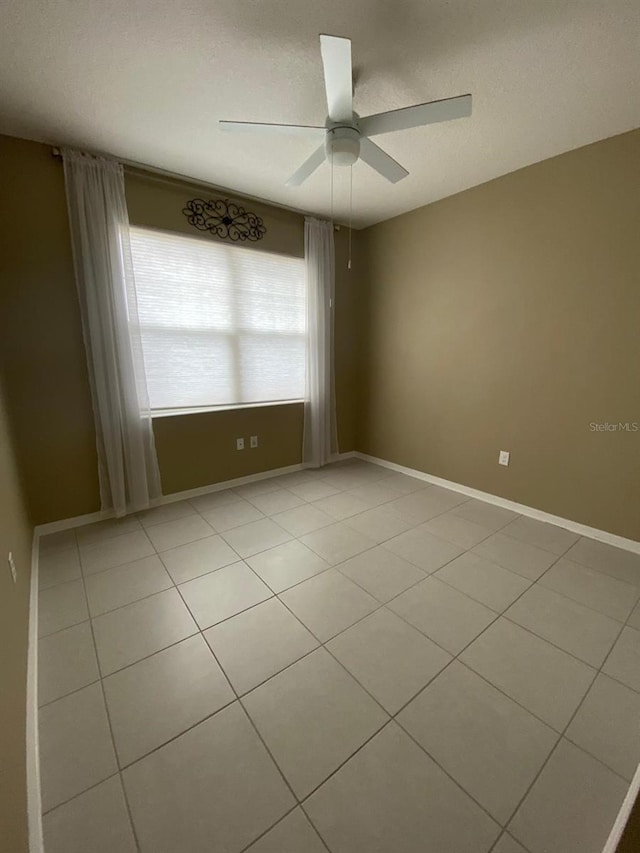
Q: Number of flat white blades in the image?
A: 5